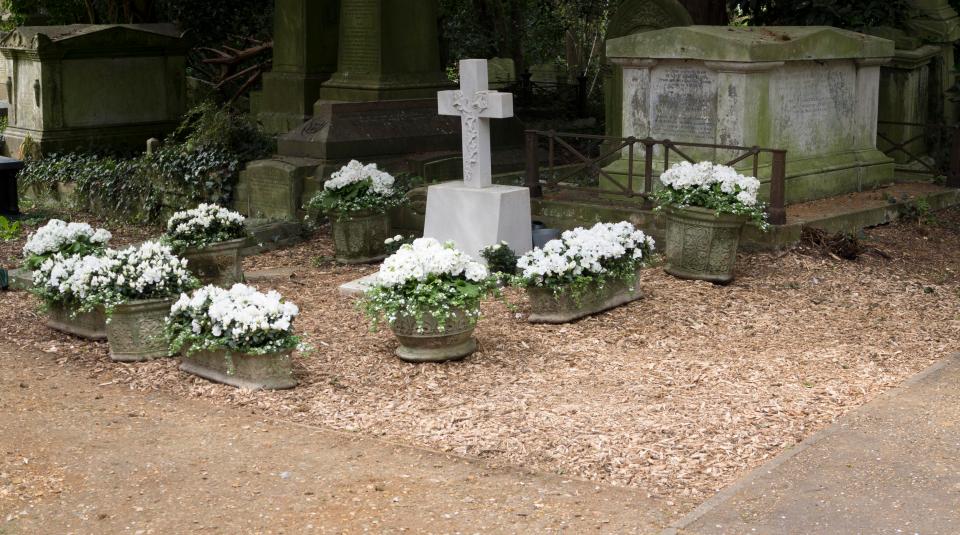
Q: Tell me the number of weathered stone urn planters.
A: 8